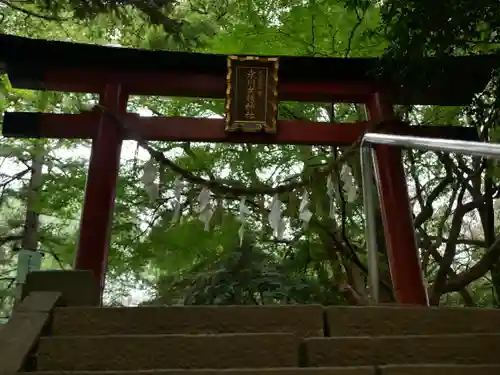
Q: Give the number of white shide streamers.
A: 8